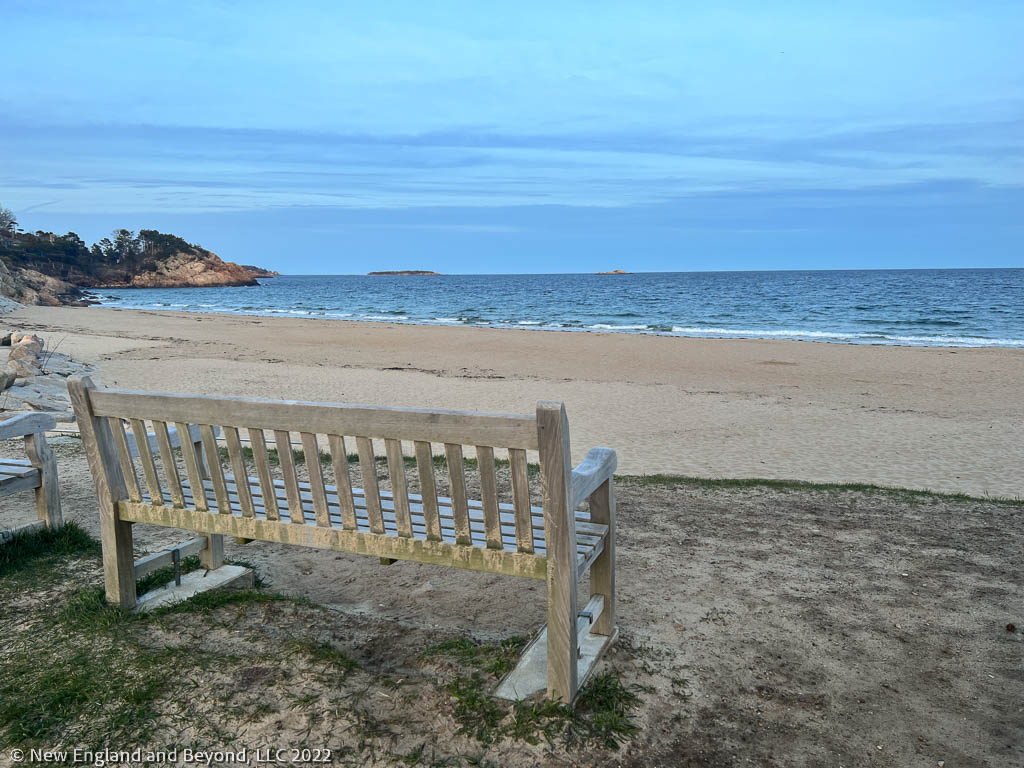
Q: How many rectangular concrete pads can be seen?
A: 2